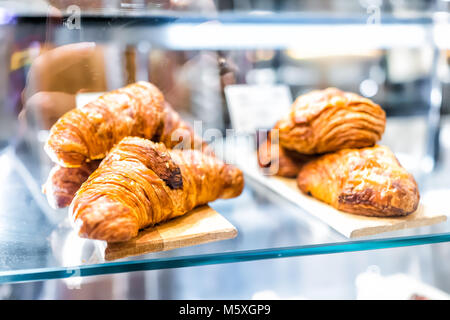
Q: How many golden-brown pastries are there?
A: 6